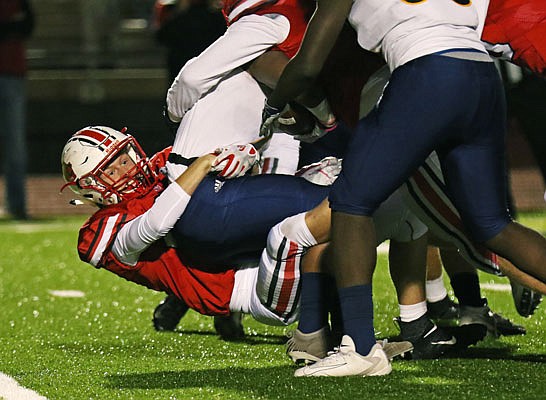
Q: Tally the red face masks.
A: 1